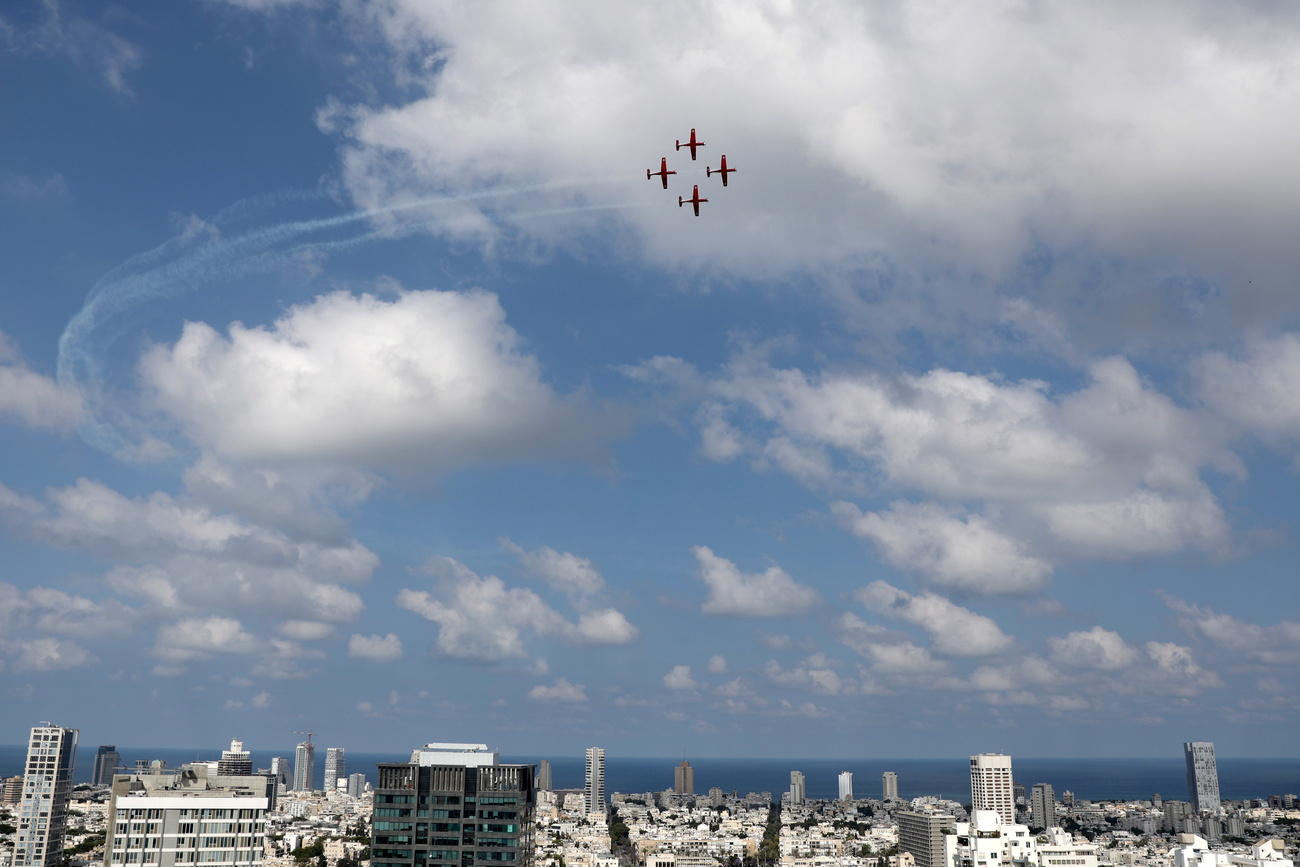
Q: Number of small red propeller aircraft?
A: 4